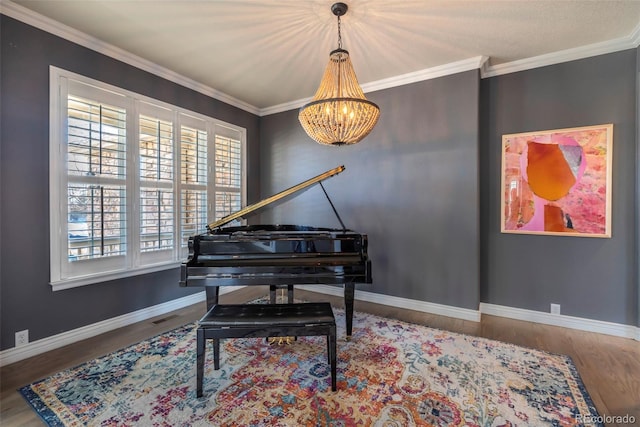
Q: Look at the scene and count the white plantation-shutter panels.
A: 4